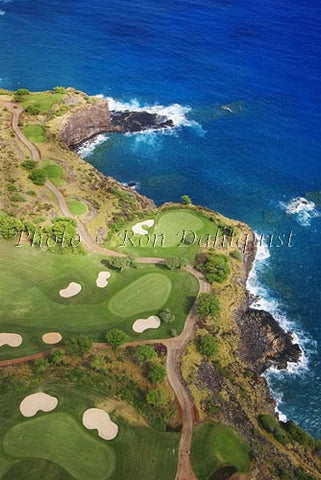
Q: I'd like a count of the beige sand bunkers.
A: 8